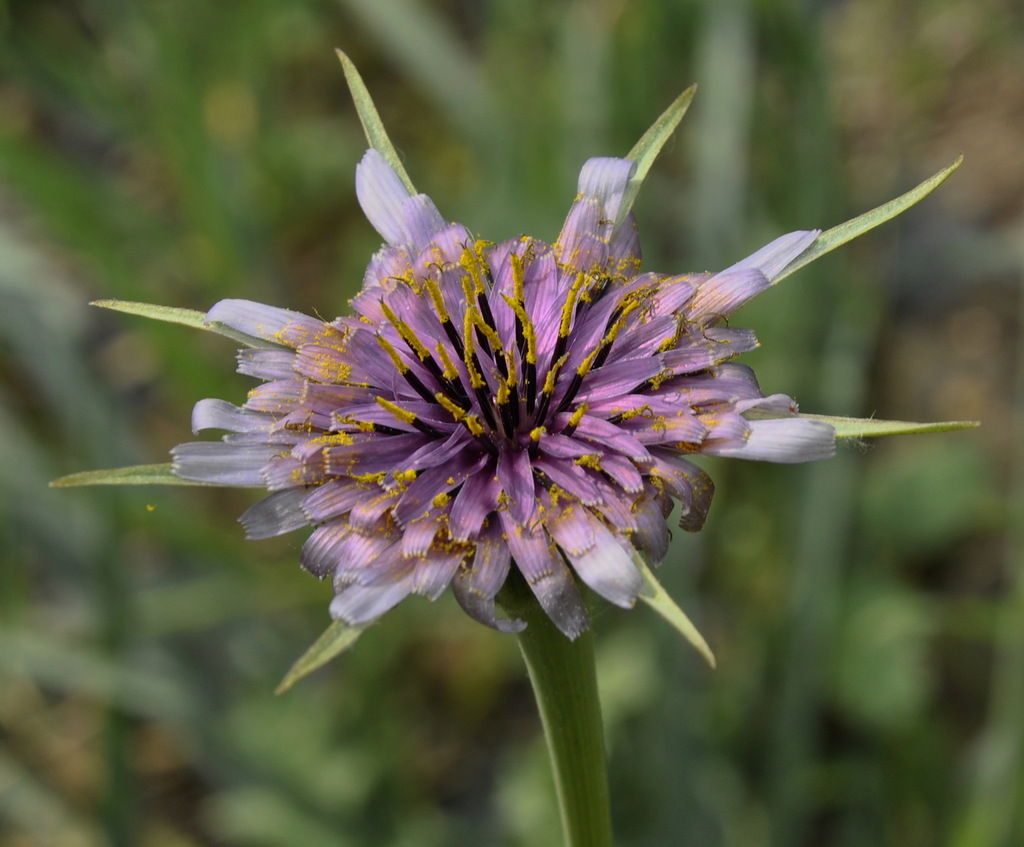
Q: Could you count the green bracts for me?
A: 8